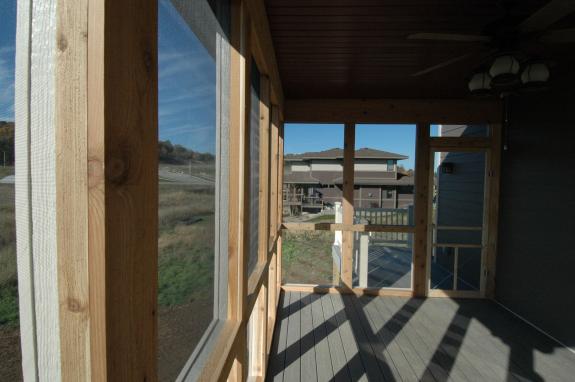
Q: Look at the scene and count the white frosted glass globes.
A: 3